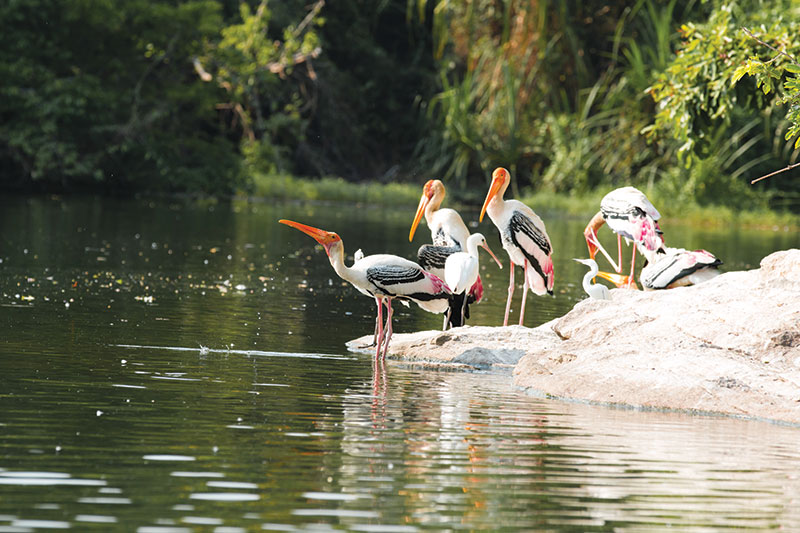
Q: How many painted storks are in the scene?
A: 5